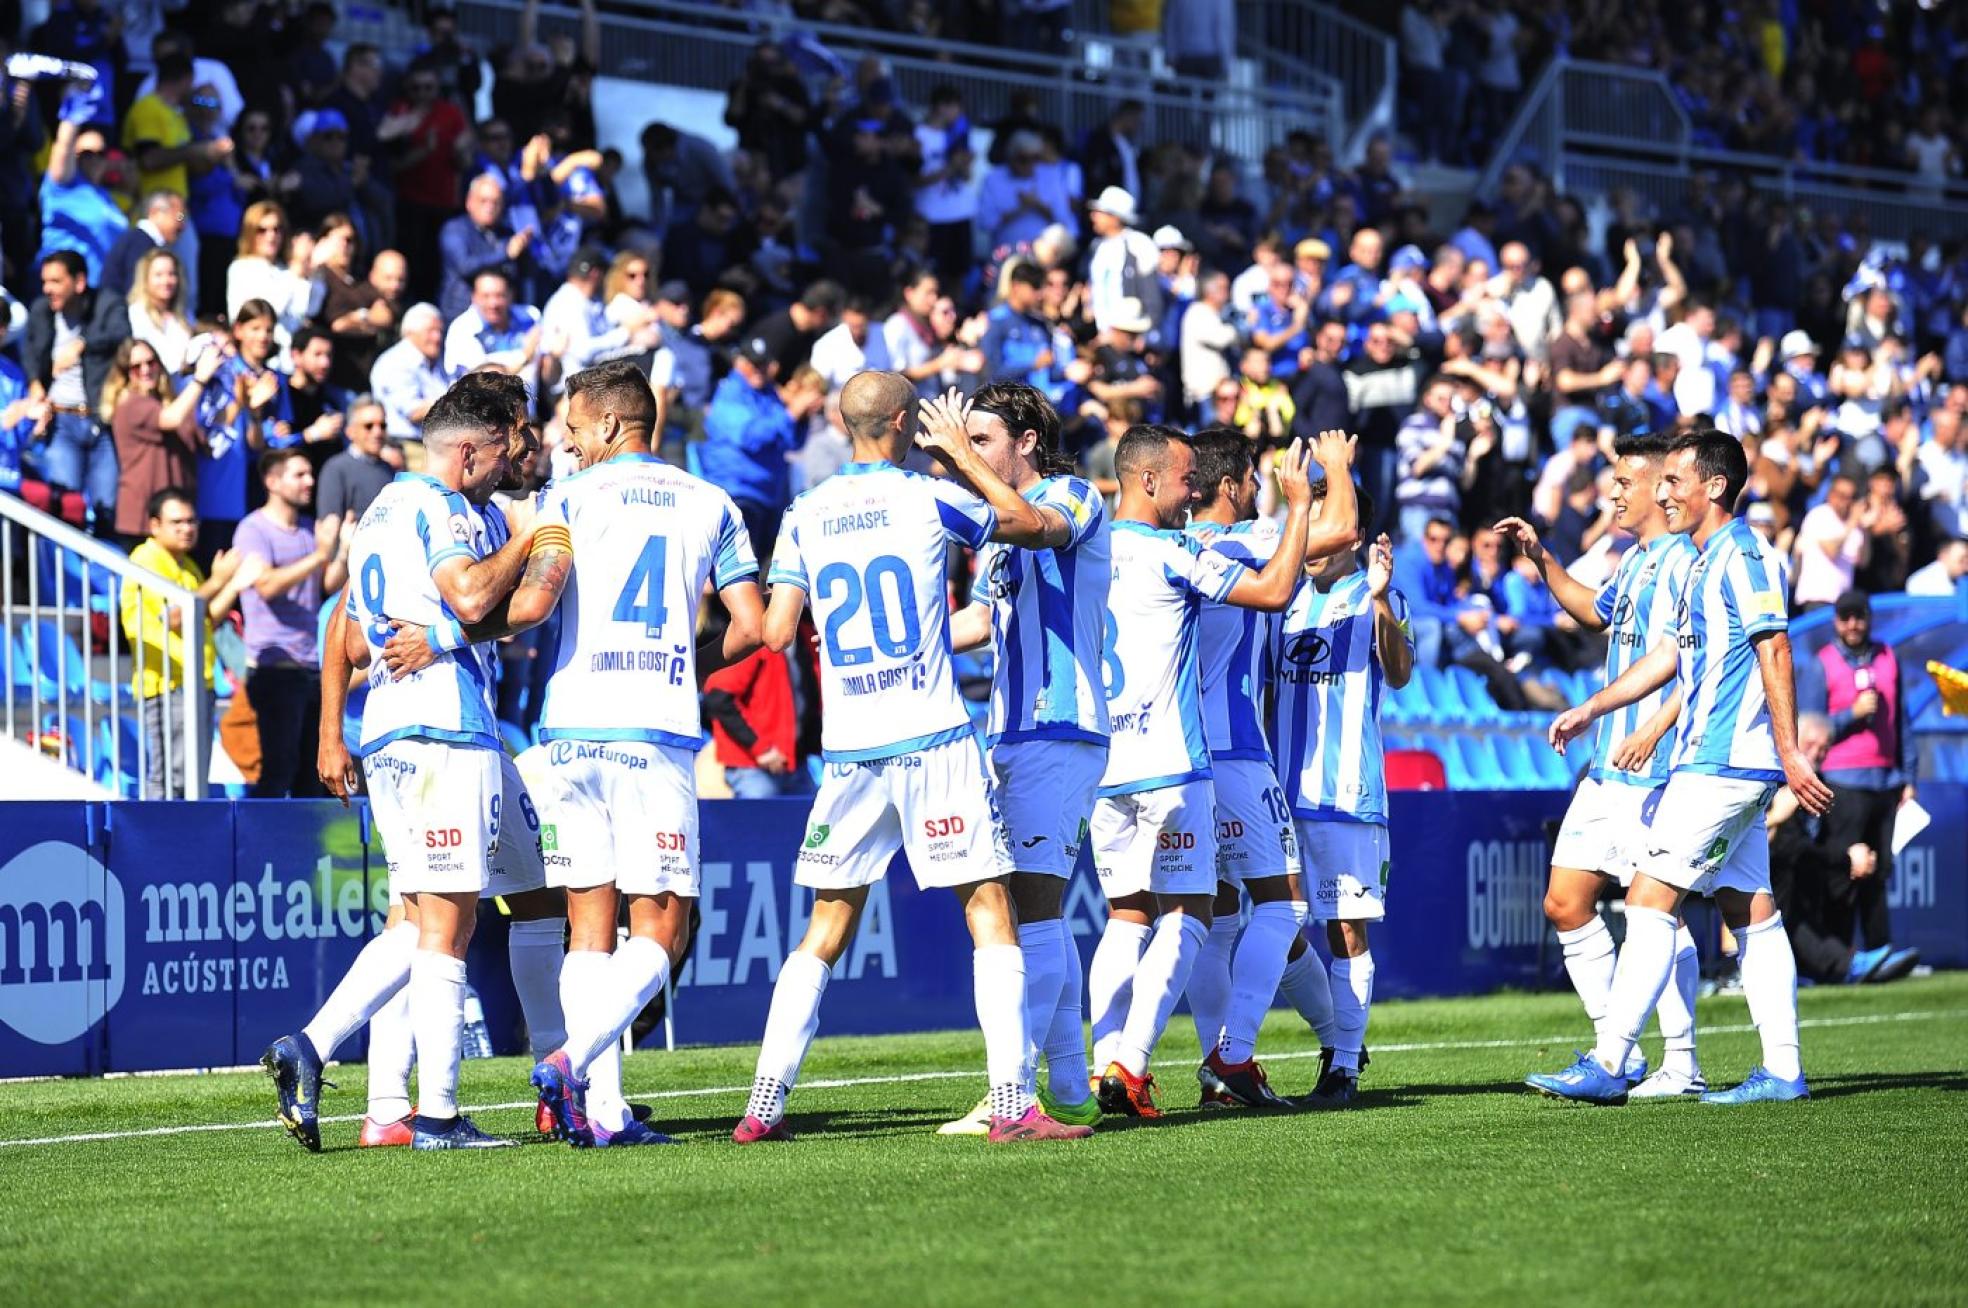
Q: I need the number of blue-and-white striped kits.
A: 10